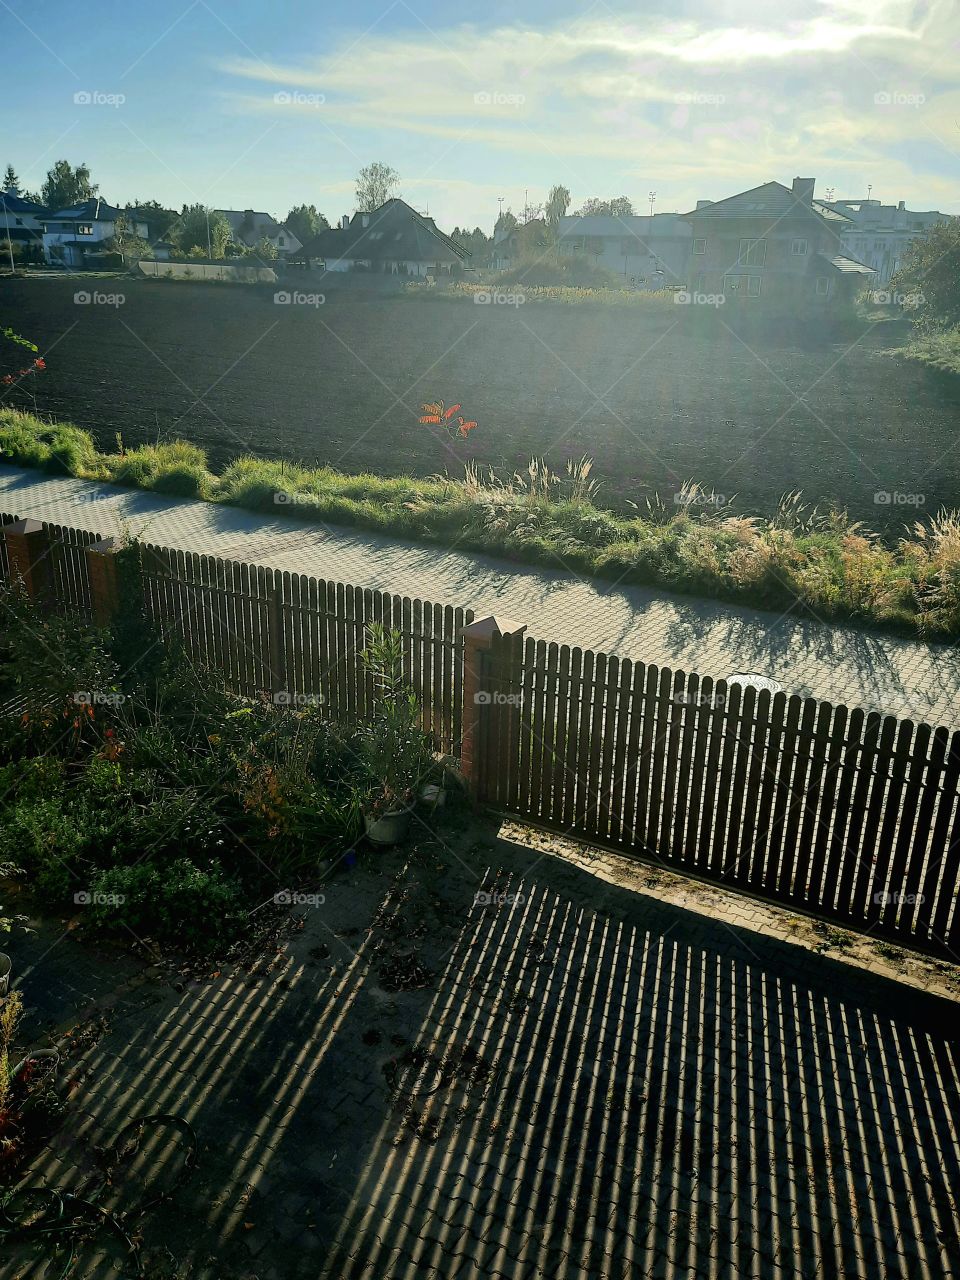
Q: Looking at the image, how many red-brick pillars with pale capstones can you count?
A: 3